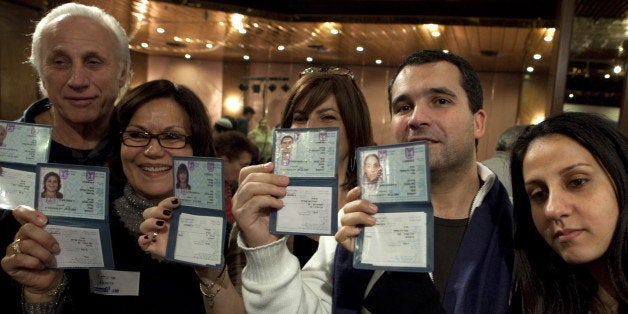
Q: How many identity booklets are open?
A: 5